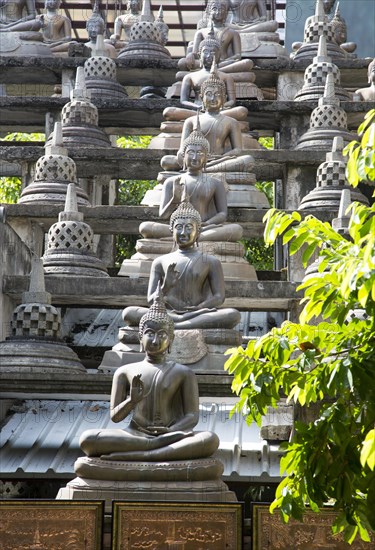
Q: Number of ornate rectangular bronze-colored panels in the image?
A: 3